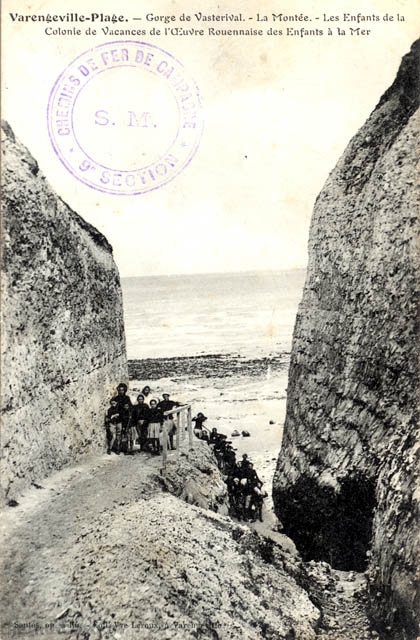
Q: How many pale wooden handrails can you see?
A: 1